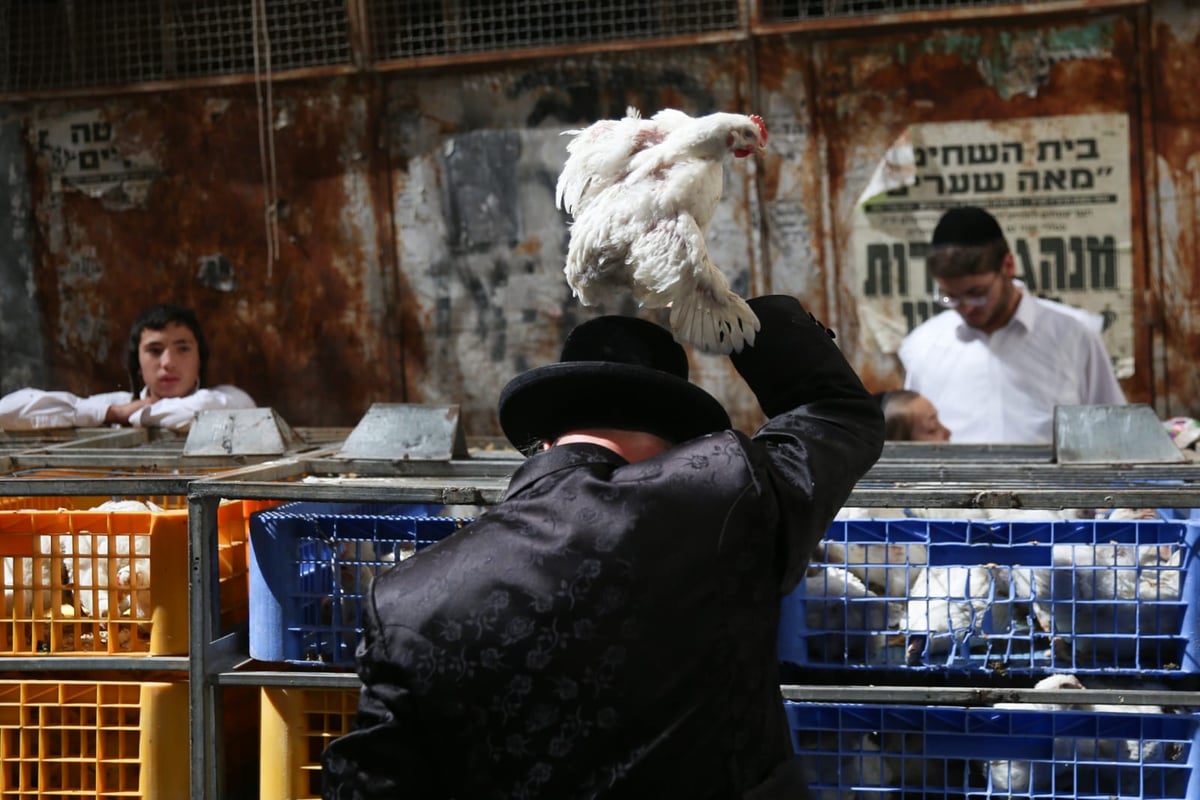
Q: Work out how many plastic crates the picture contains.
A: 6